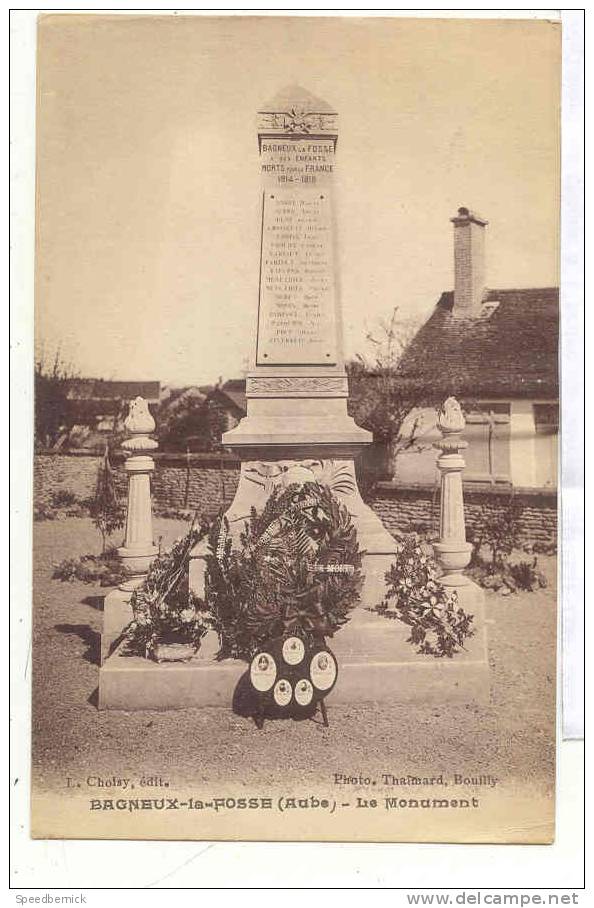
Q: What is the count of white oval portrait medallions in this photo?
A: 5